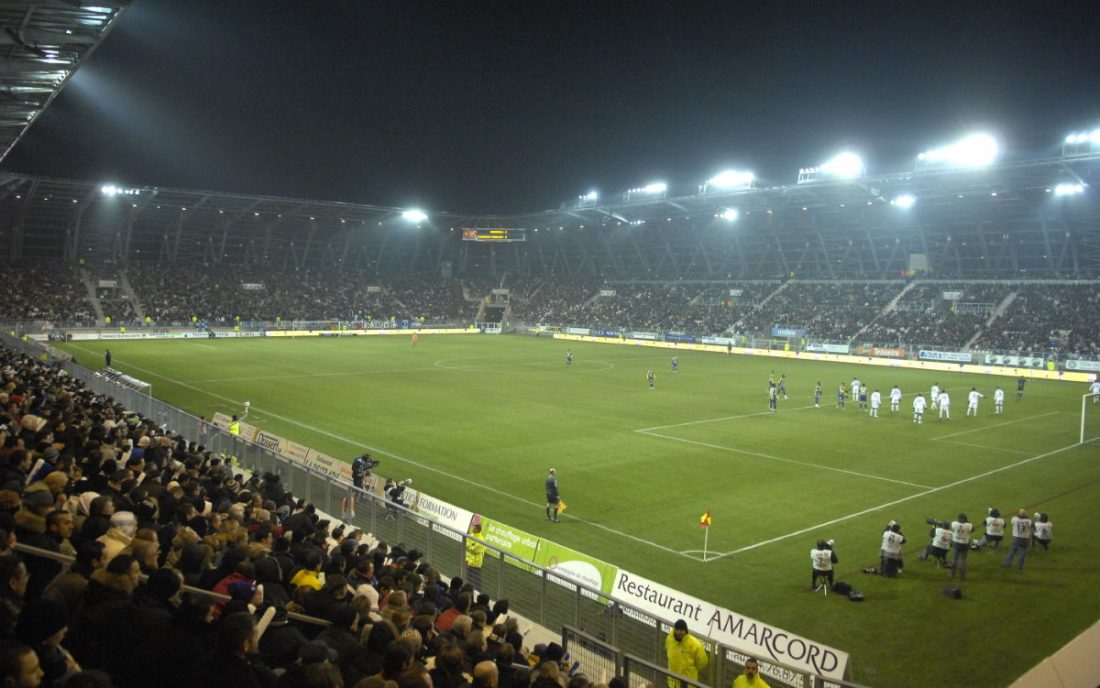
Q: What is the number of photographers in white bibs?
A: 7